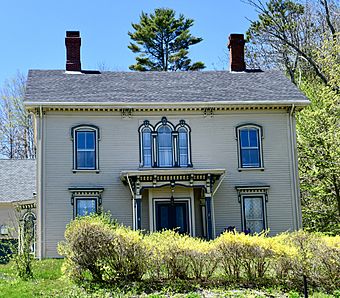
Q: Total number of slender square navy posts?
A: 2